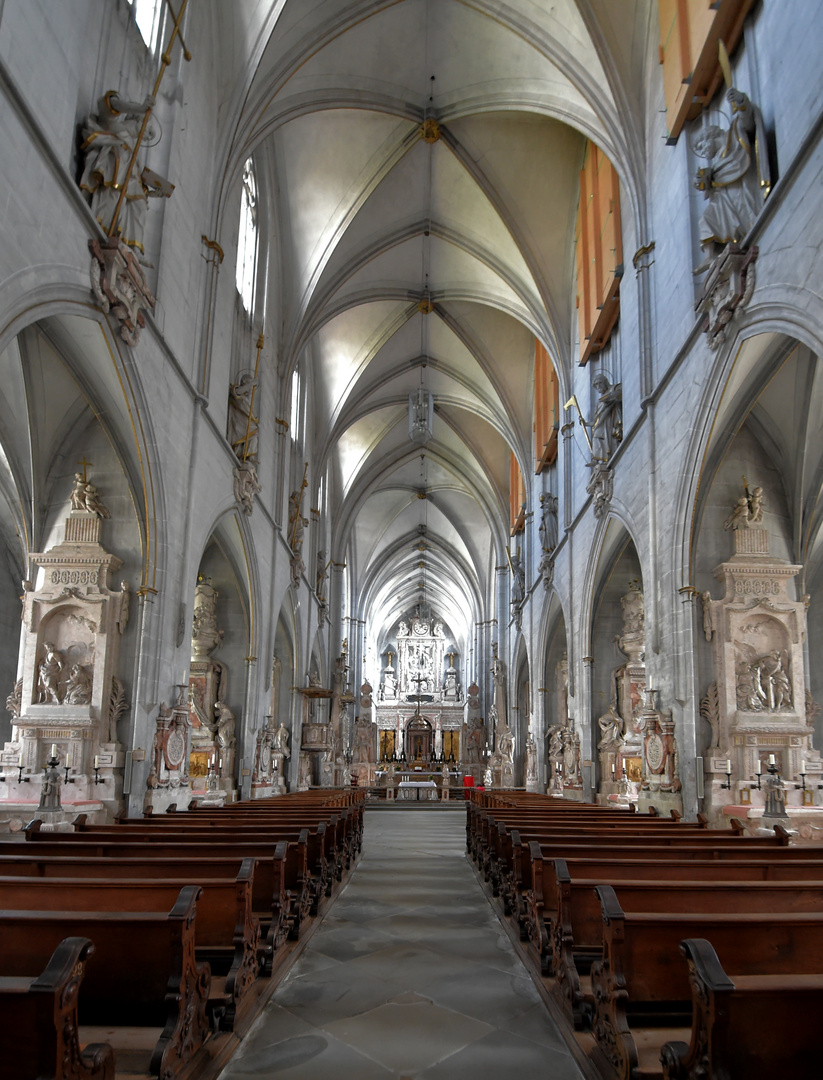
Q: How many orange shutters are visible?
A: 4